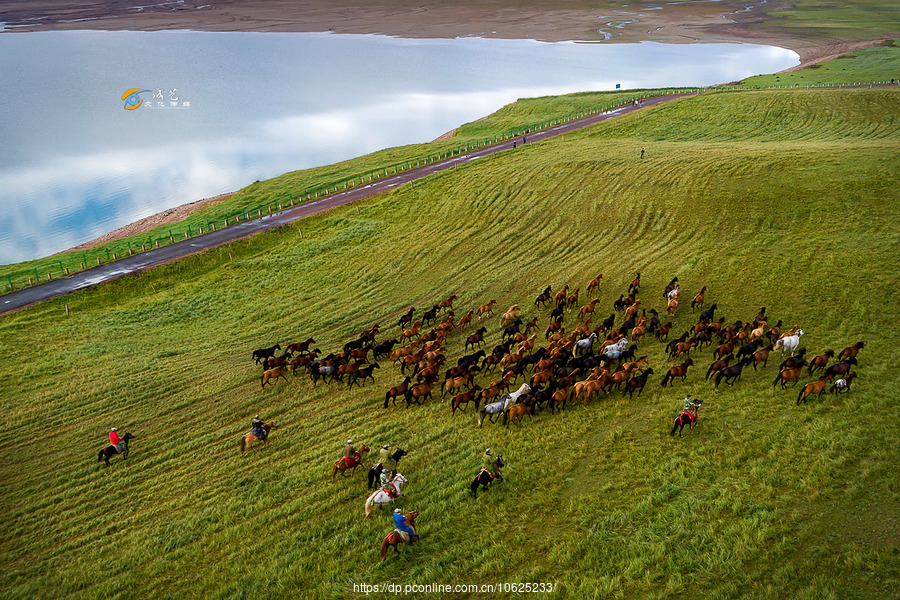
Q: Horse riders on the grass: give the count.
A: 8